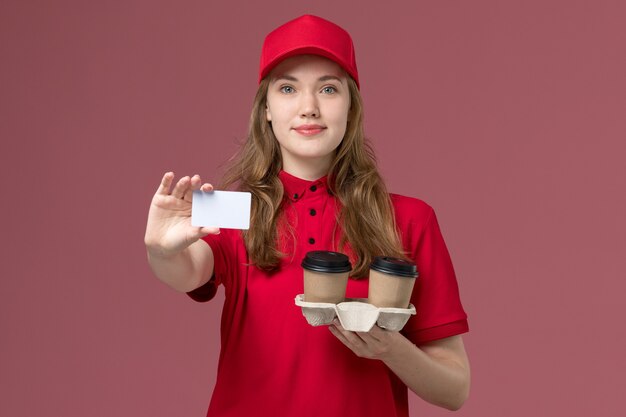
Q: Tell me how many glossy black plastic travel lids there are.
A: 2